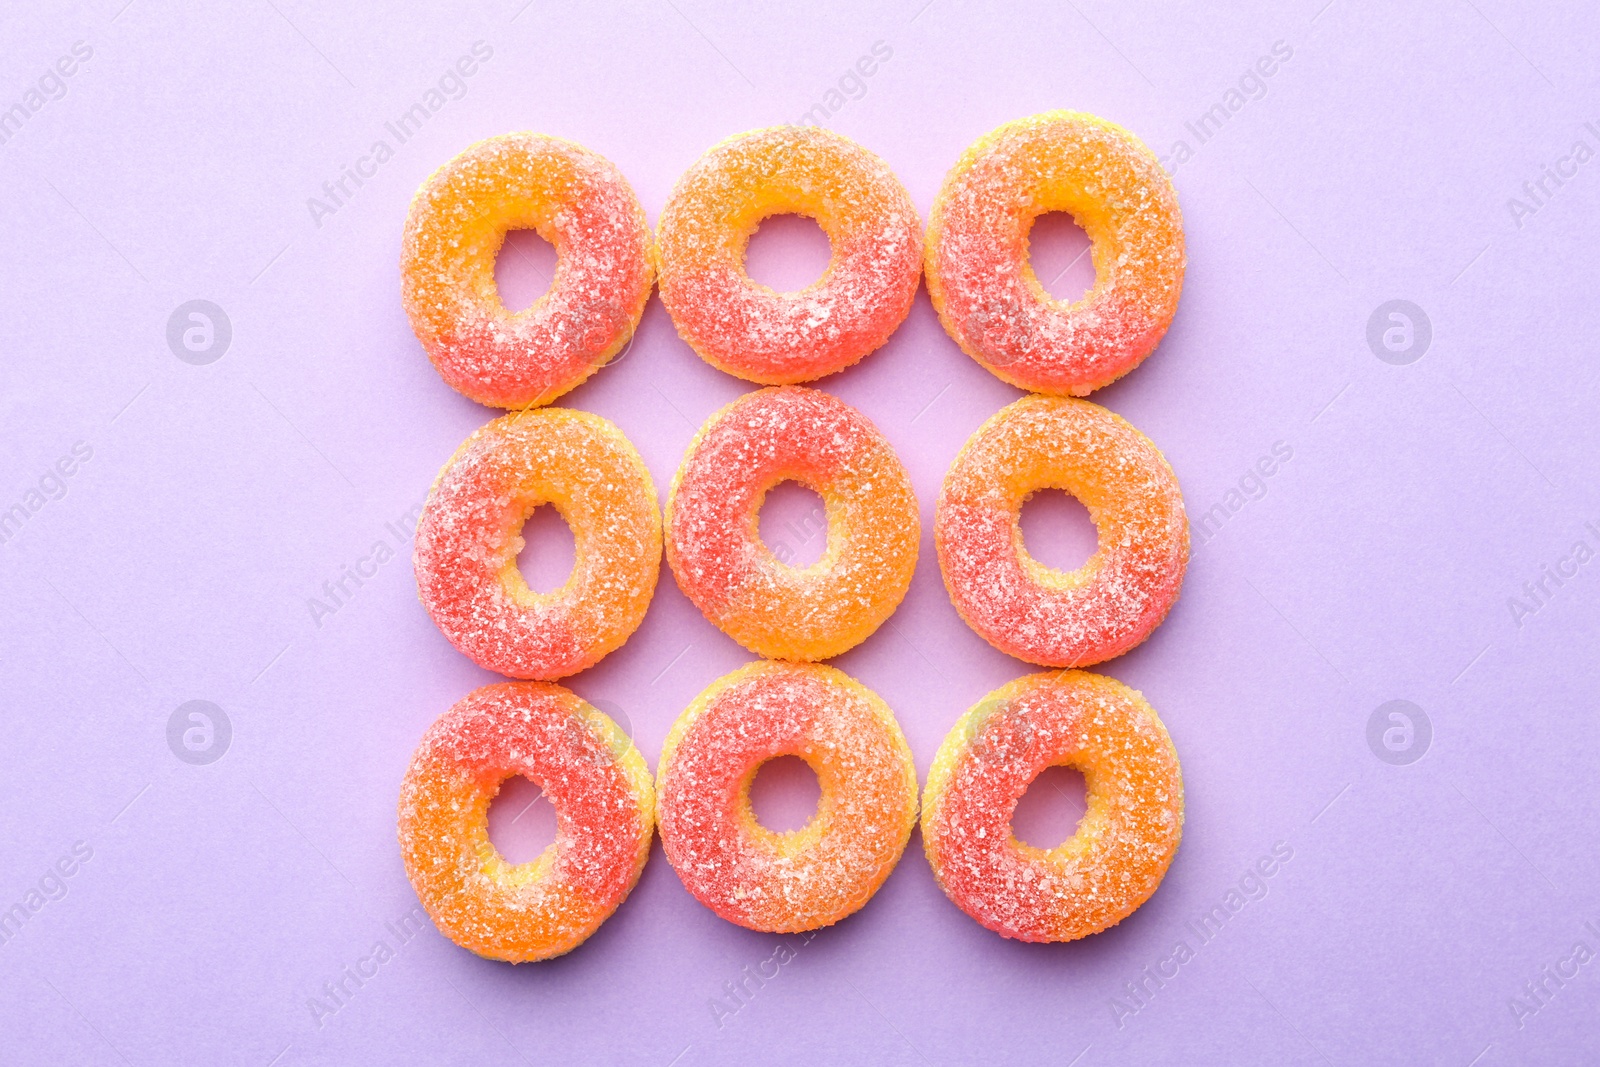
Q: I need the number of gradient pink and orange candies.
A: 9